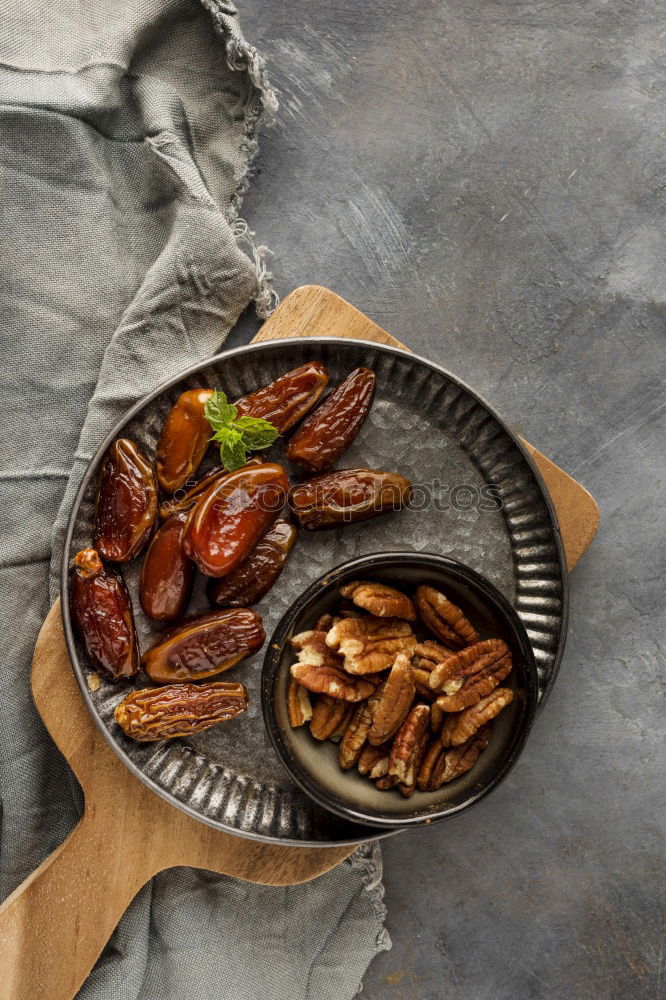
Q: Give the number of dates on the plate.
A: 12